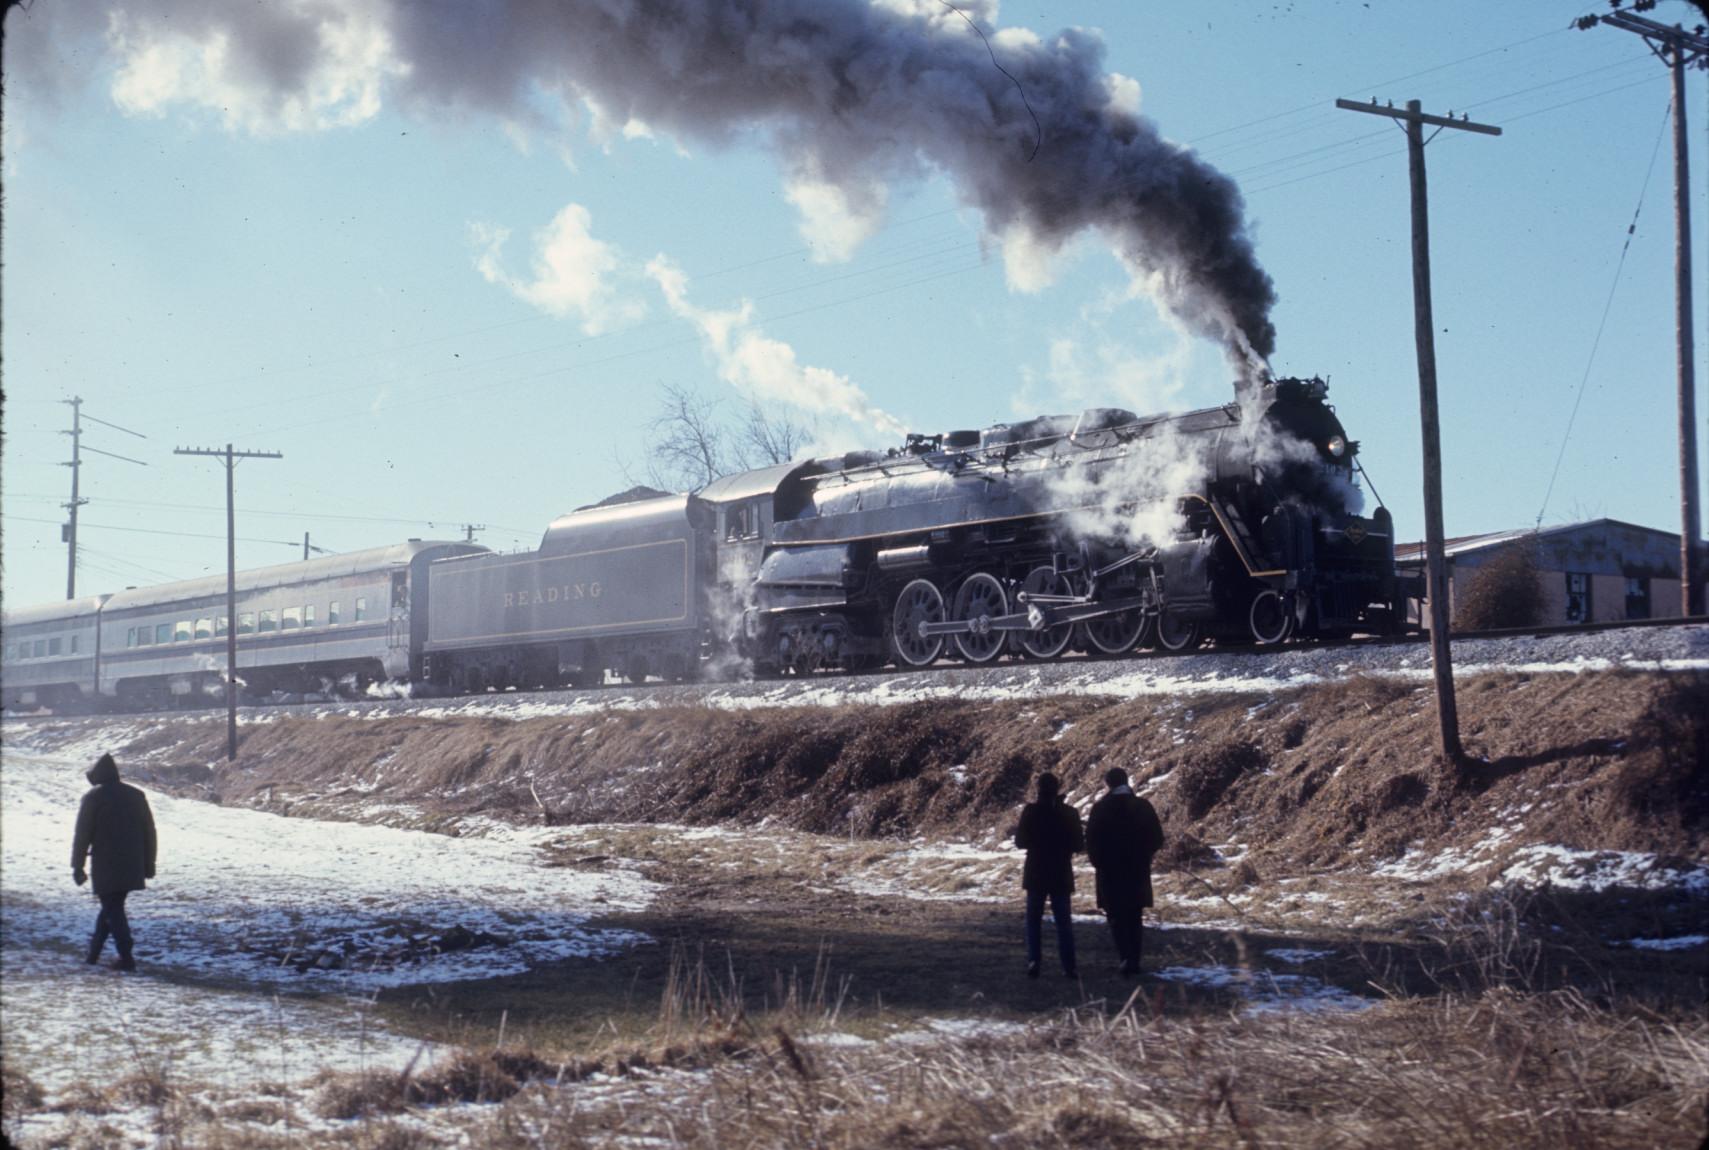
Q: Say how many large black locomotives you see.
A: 1